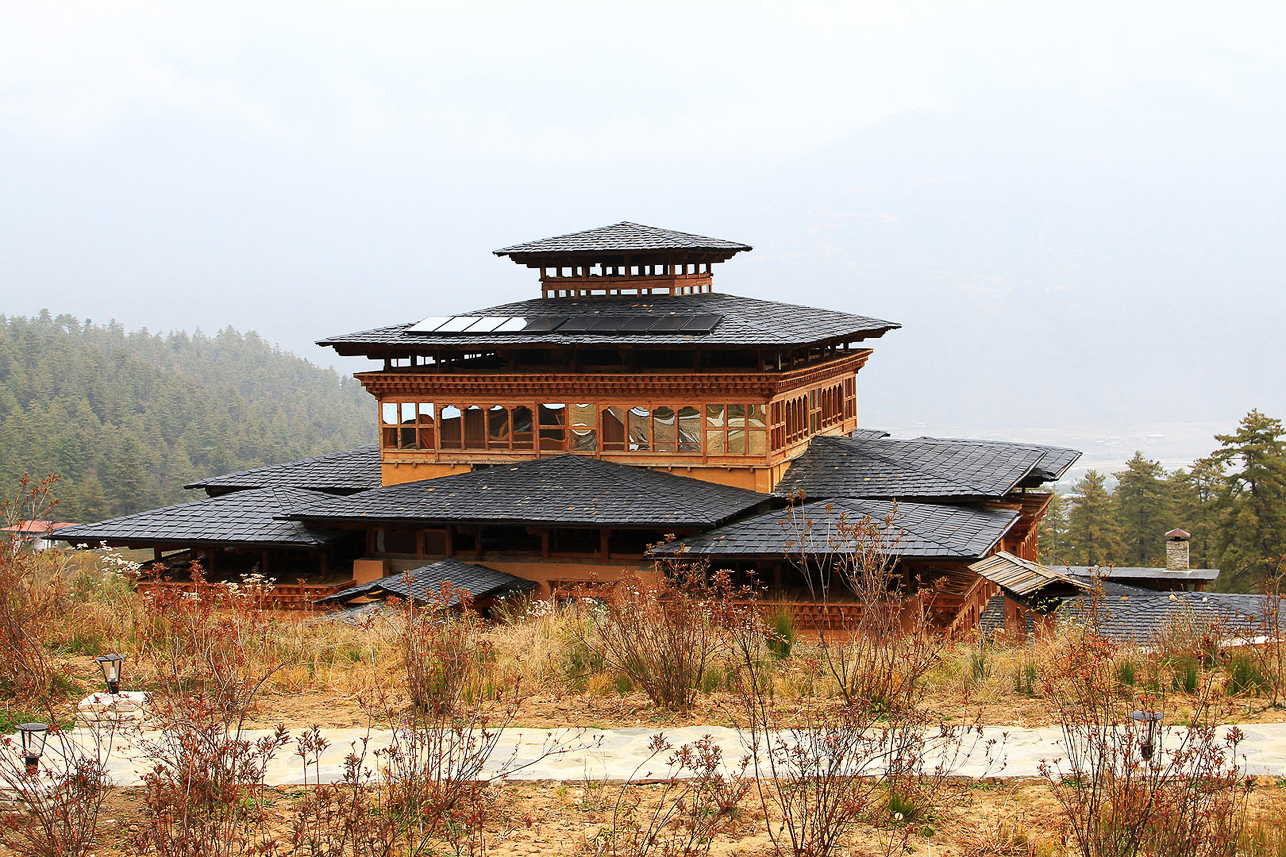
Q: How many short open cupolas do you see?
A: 1